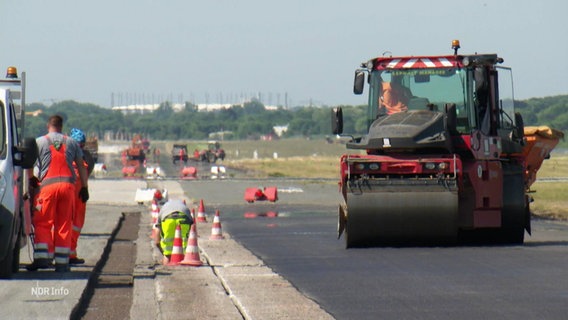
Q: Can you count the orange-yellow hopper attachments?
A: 1